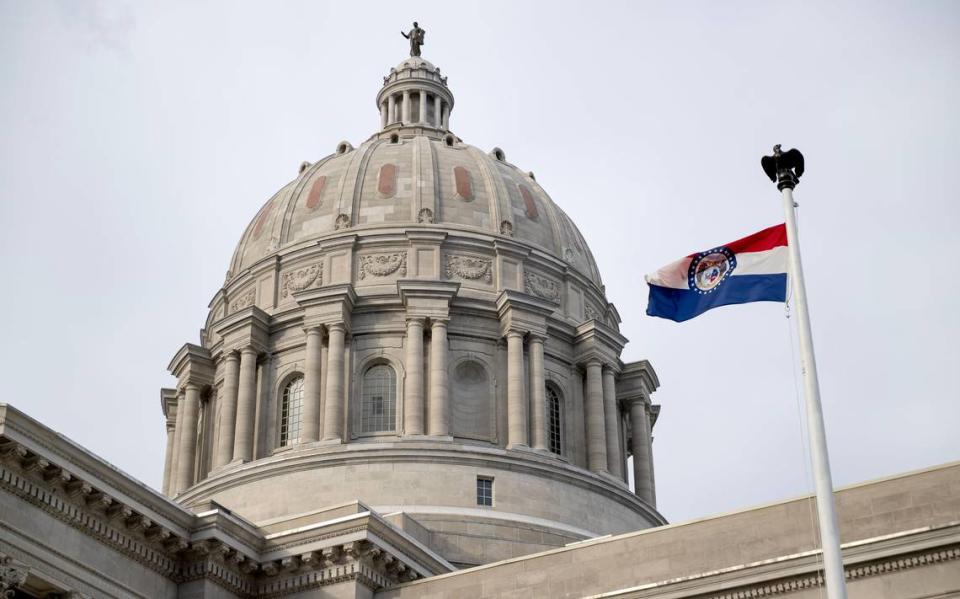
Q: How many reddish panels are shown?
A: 5